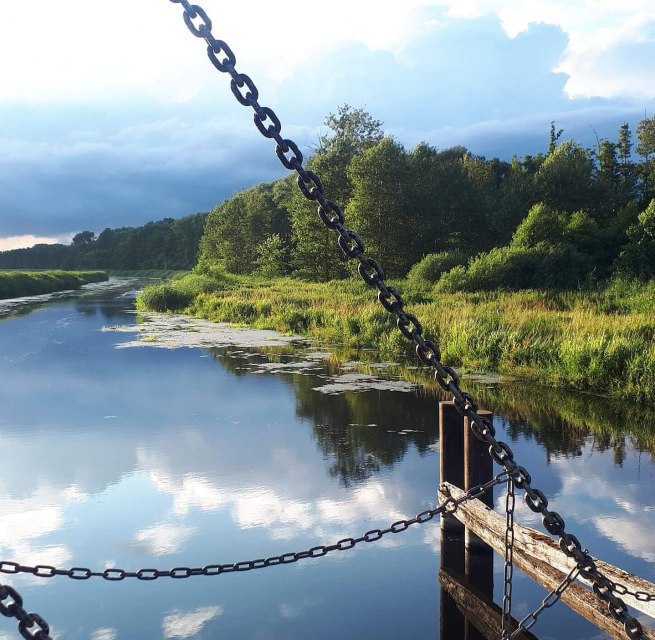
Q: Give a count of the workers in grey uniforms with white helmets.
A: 0